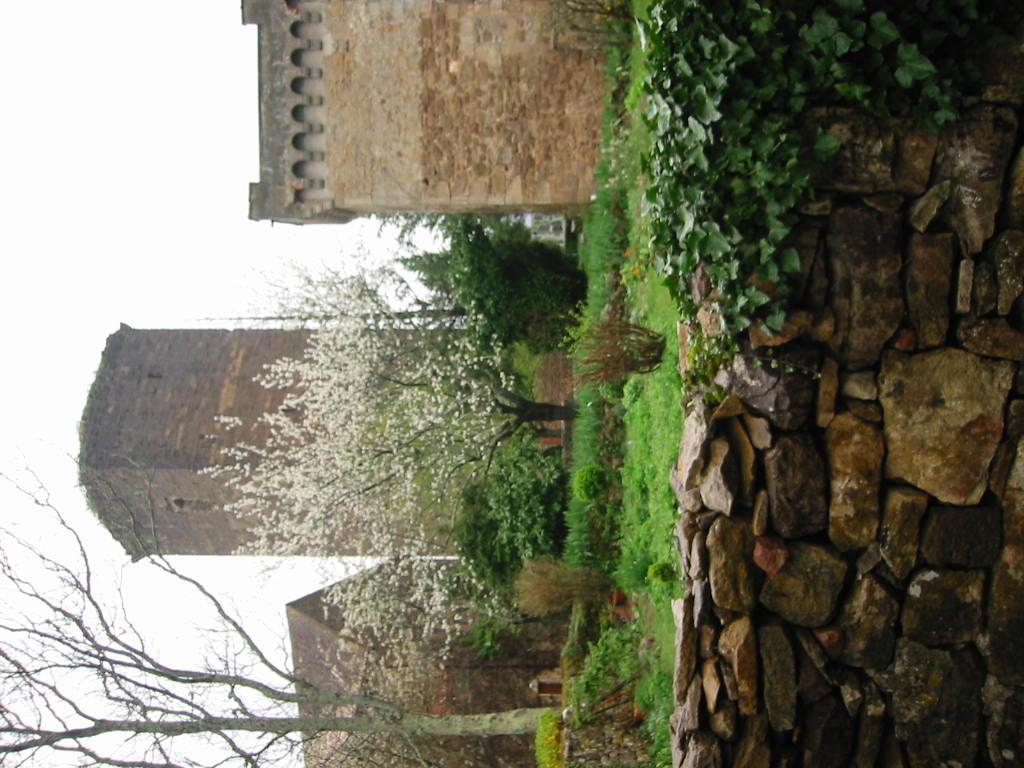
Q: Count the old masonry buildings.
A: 3